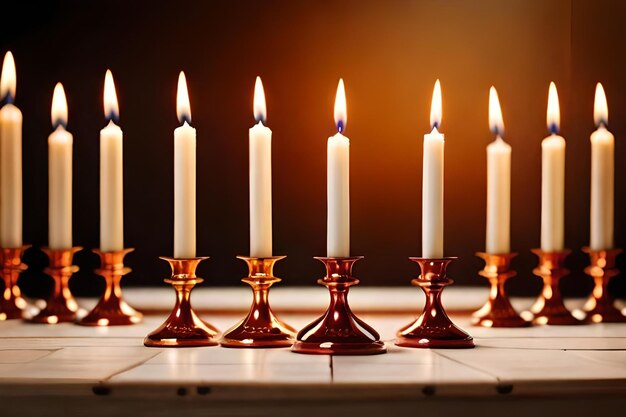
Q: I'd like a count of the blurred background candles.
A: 6